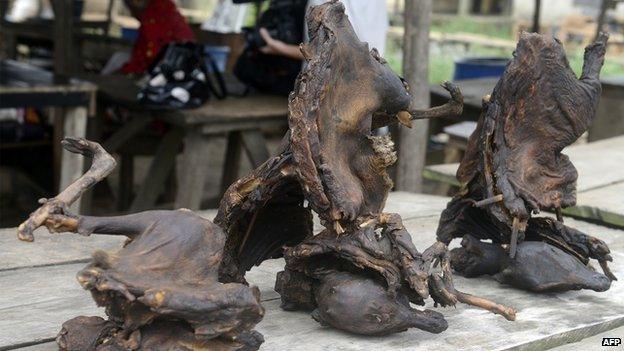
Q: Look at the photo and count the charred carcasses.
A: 3